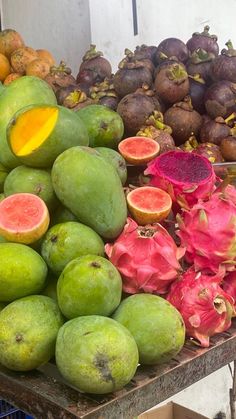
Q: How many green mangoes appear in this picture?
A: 12